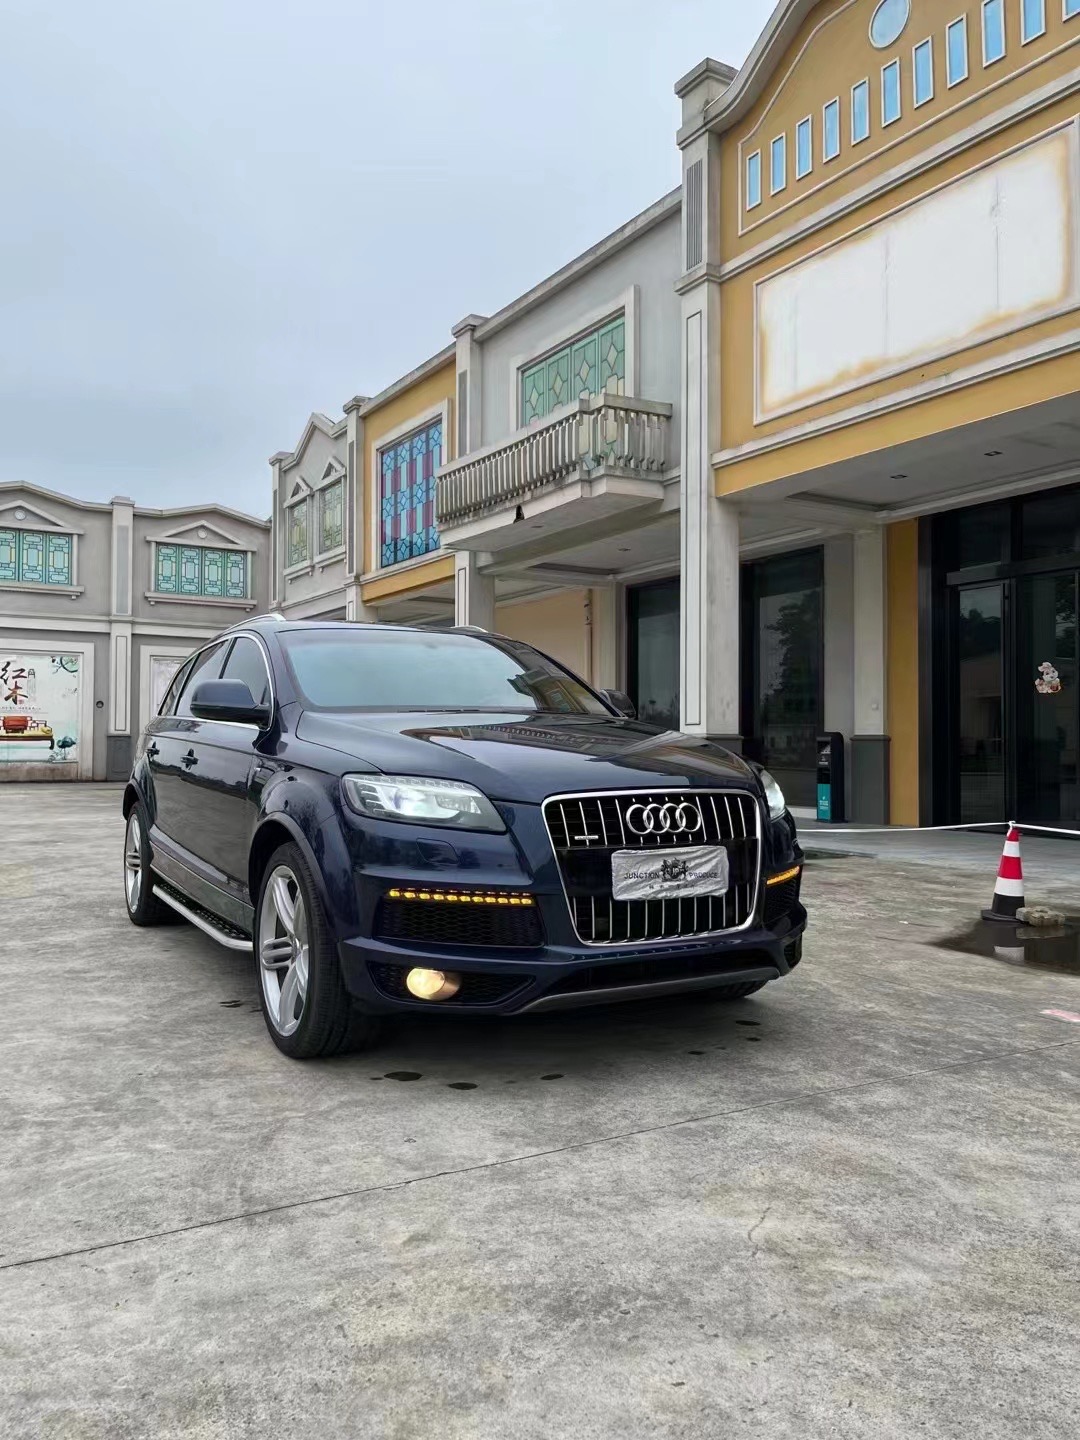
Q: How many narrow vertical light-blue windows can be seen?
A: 11